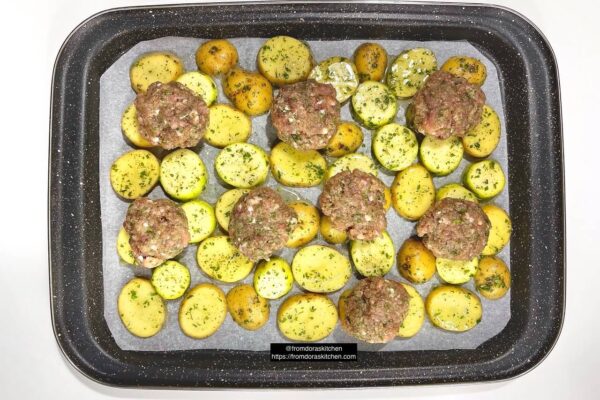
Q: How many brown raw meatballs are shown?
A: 8